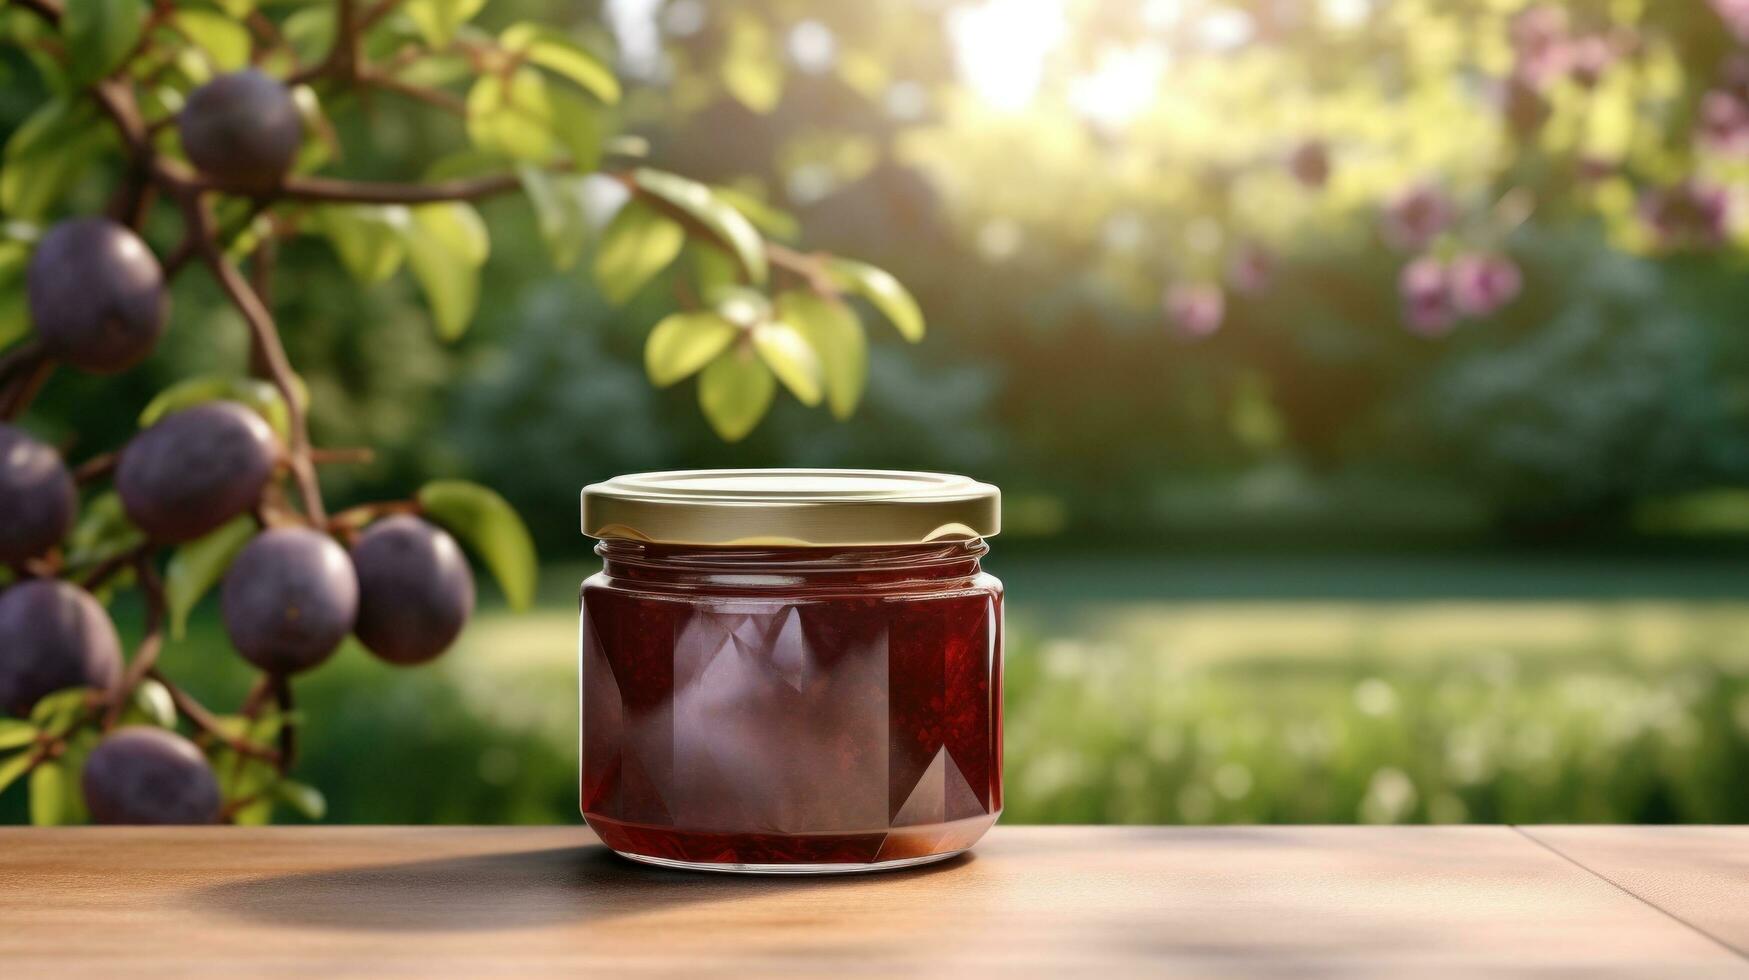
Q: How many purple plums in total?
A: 8